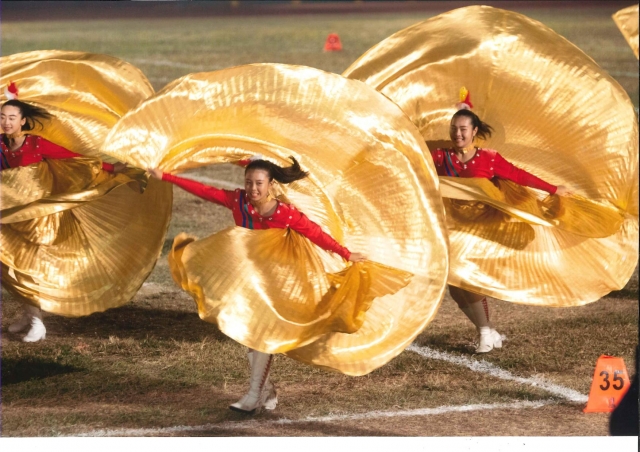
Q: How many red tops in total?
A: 3